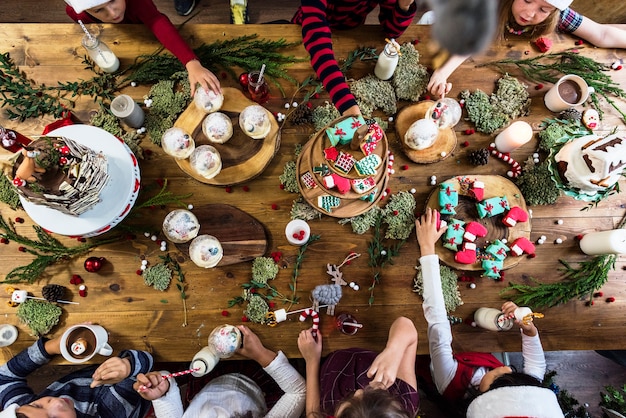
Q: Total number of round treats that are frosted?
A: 10